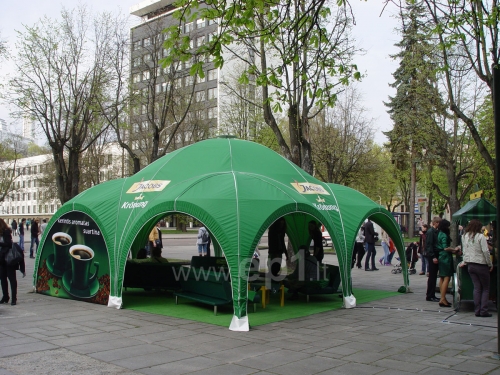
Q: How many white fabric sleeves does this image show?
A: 3